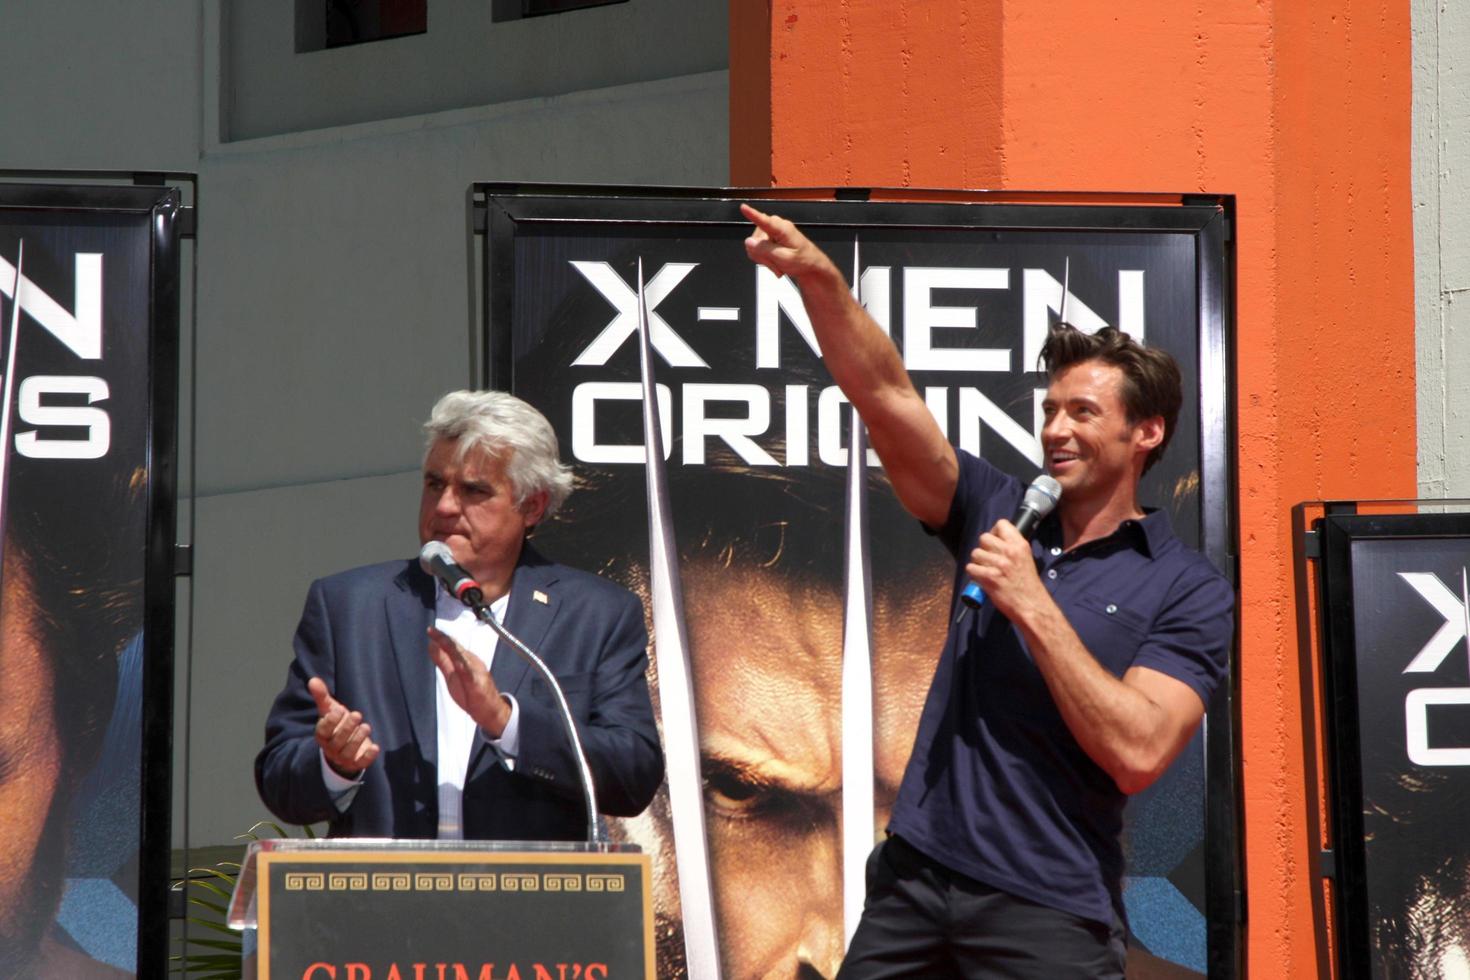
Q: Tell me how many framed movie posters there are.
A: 3